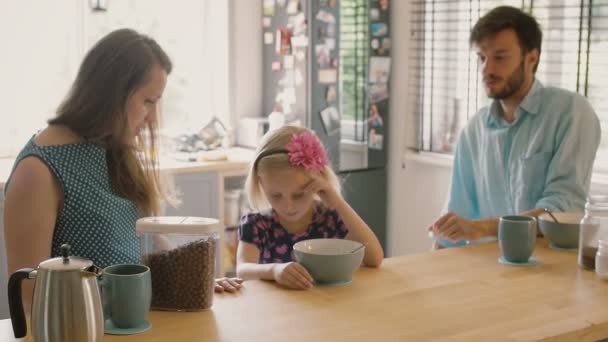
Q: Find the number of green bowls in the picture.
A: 2